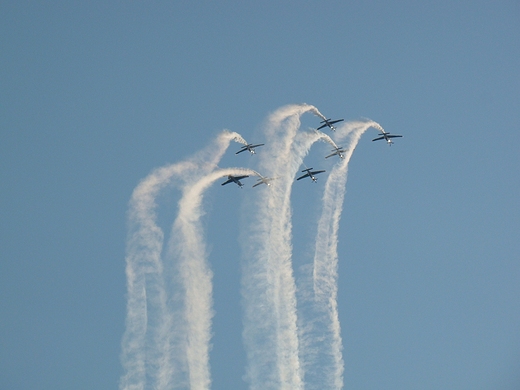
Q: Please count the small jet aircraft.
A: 7